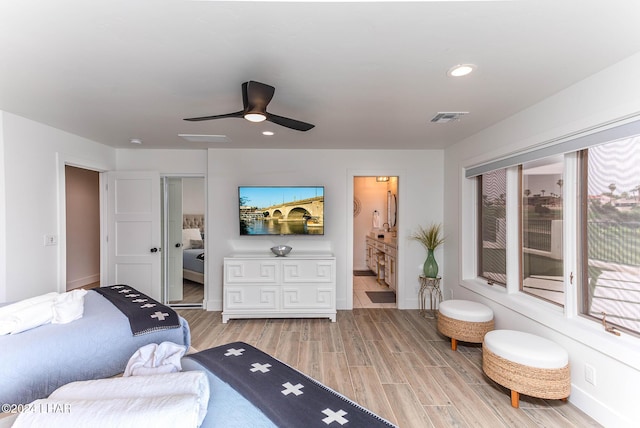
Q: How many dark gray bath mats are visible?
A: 2